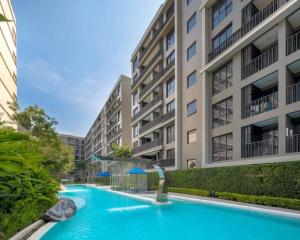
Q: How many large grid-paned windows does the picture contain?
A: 5